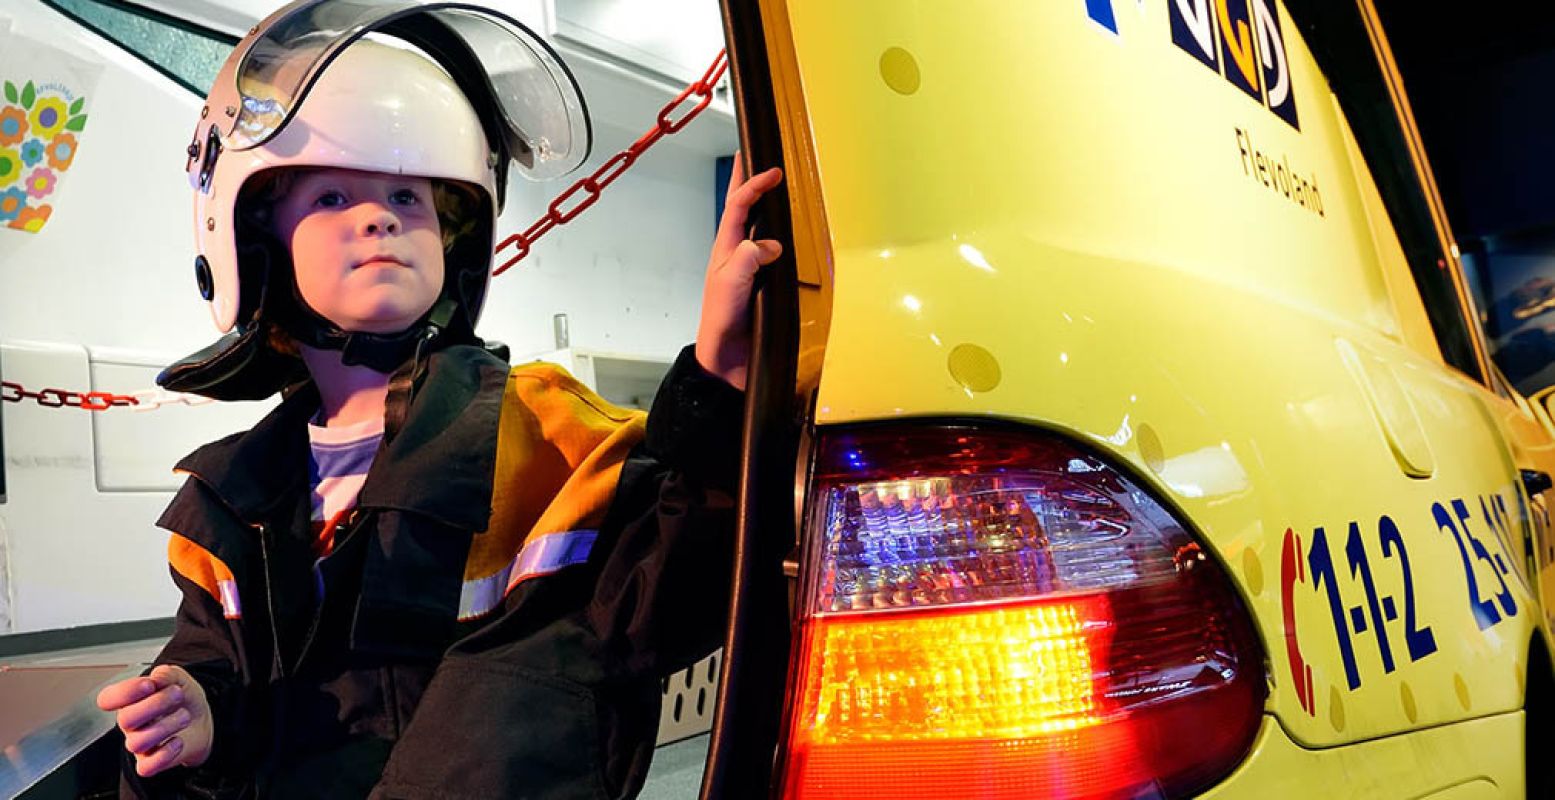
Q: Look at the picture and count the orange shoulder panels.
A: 2